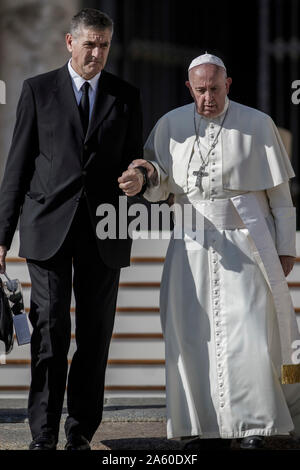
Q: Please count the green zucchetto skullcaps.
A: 0